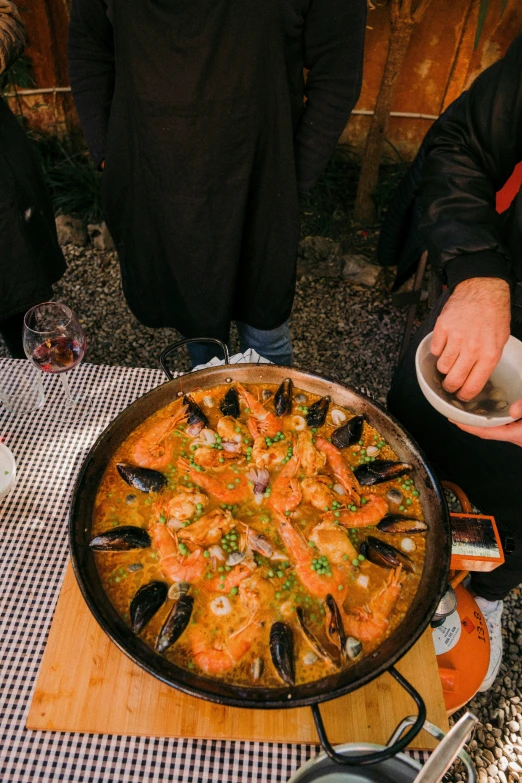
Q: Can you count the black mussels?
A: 14